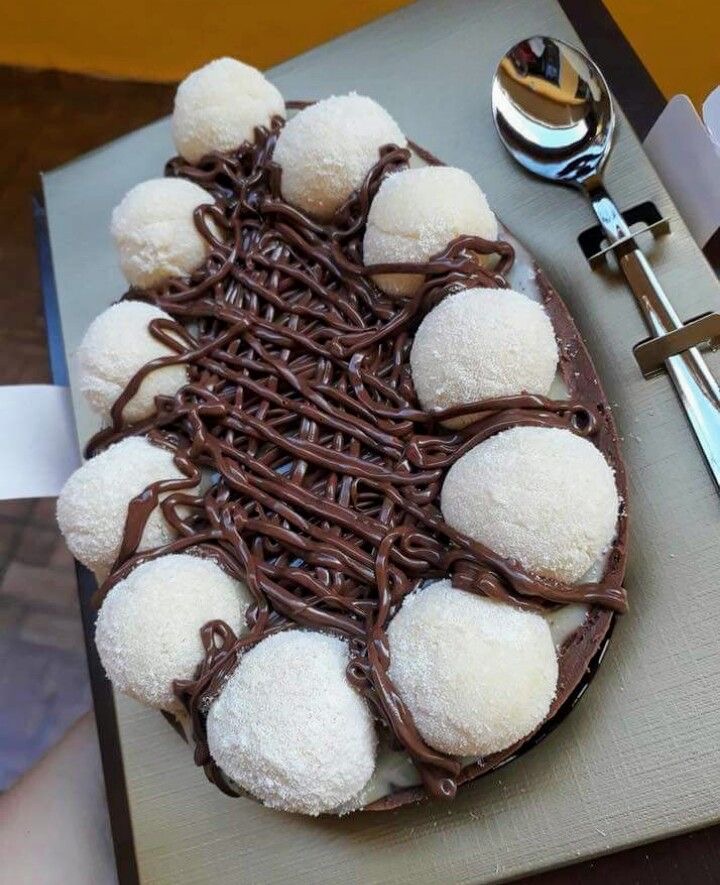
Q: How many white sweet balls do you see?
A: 11